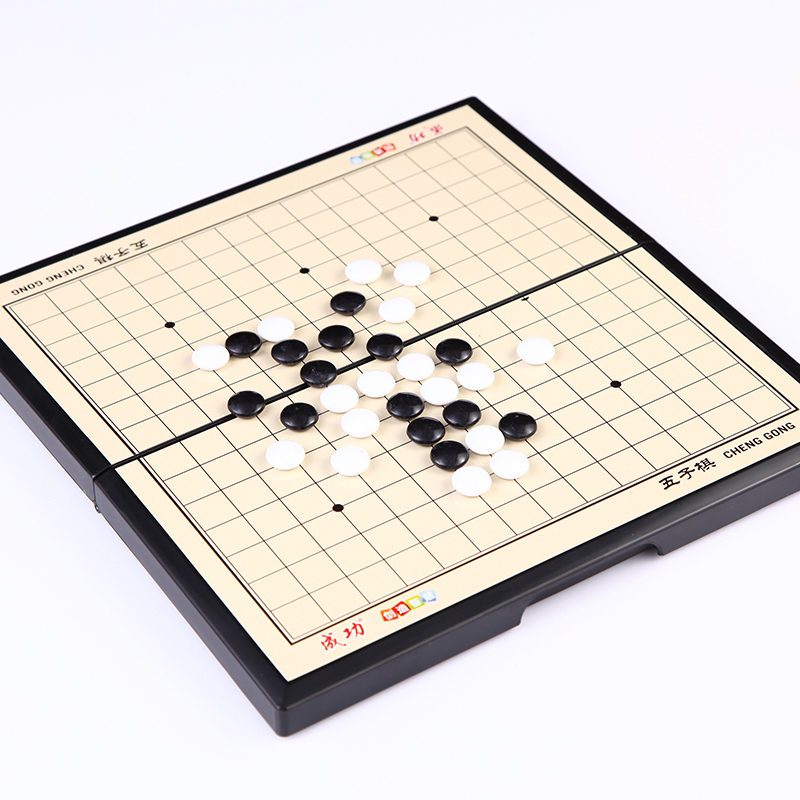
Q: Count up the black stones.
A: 14